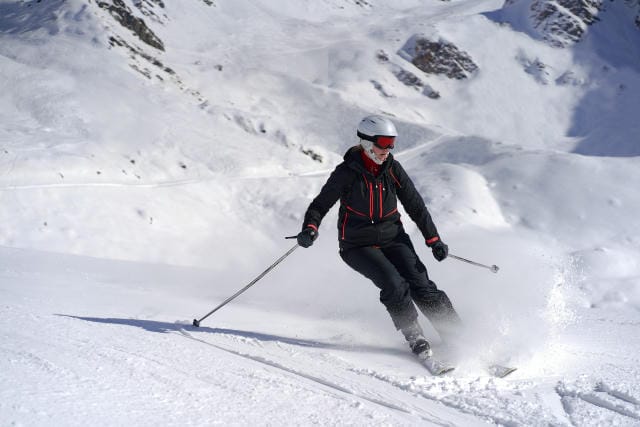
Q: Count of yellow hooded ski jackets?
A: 0